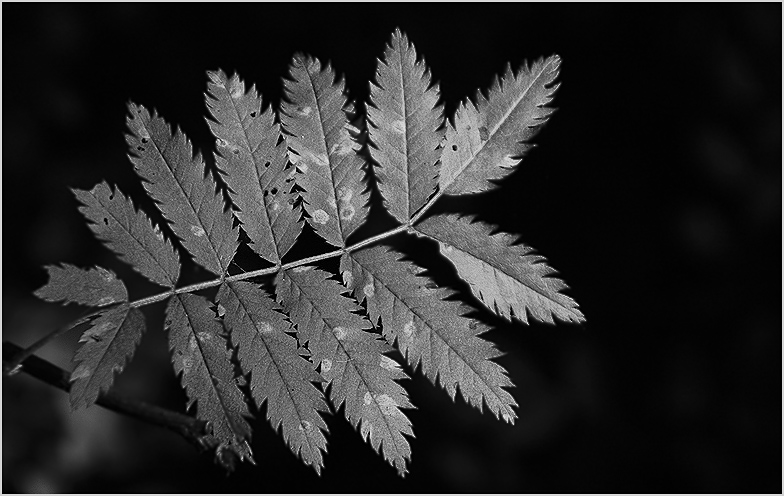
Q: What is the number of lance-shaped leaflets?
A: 13